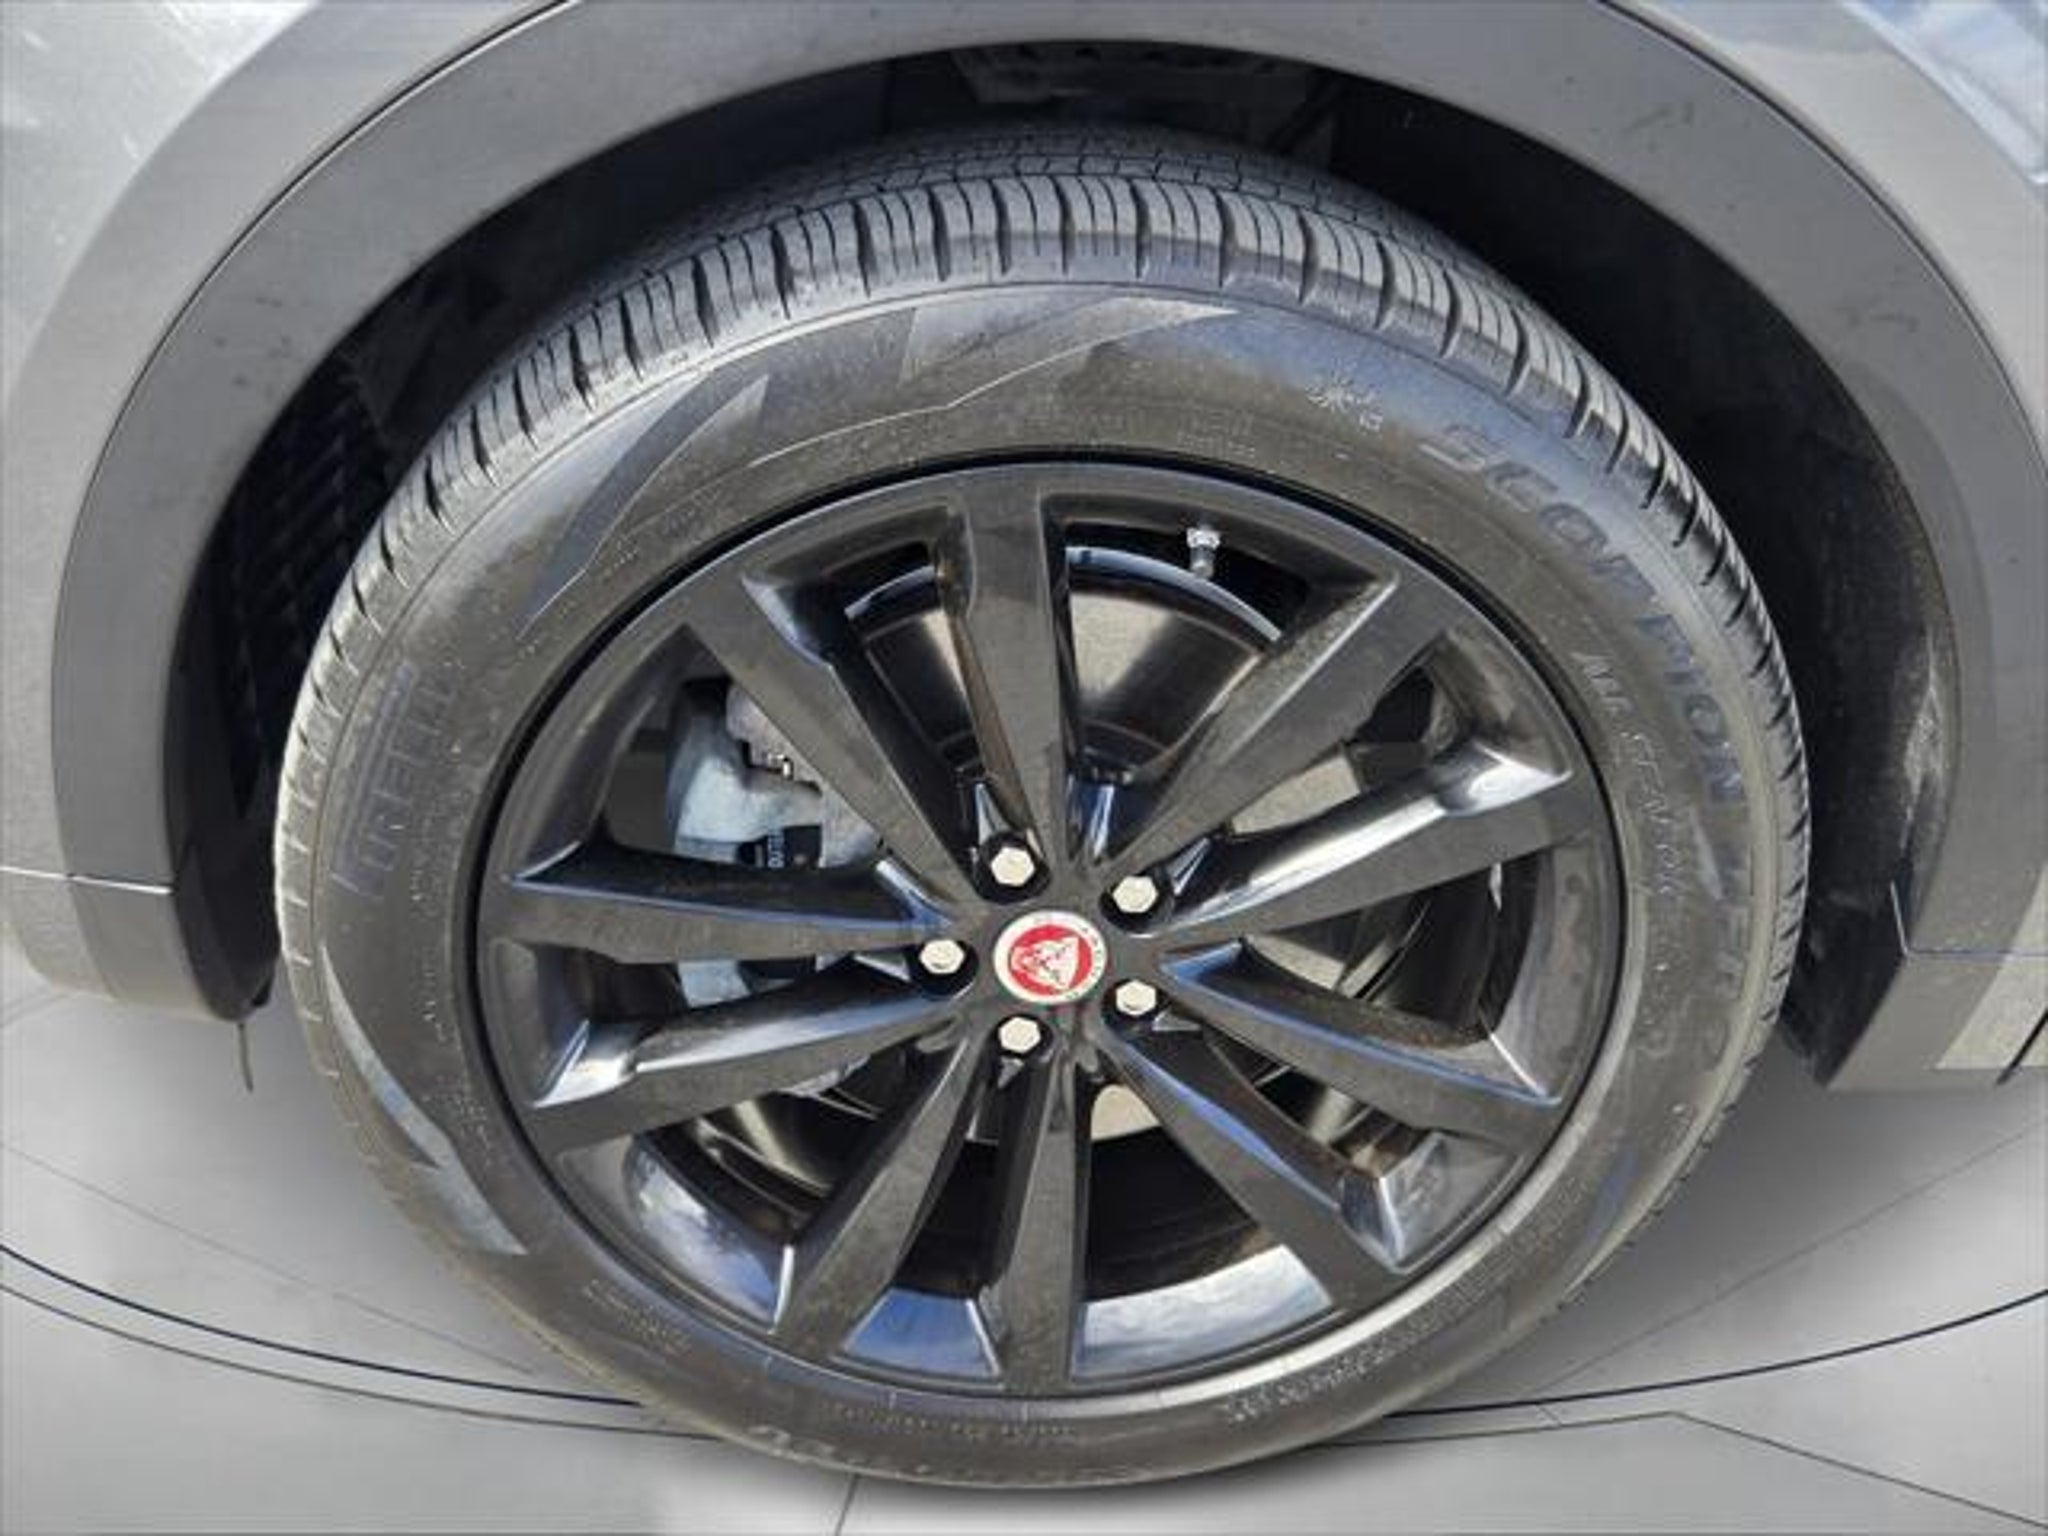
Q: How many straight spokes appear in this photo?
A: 10